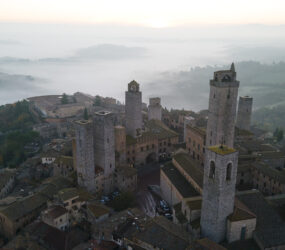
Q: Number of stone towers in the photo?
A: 7